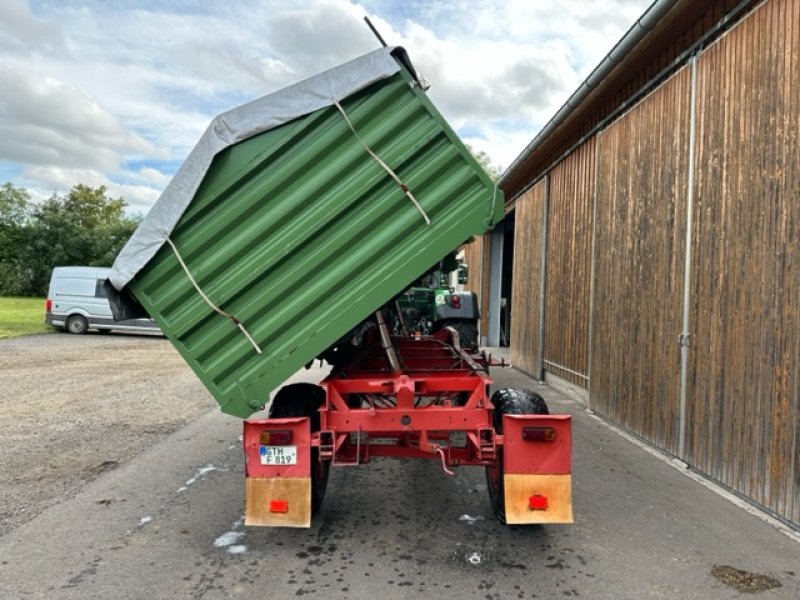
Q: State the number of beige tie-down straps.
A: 2